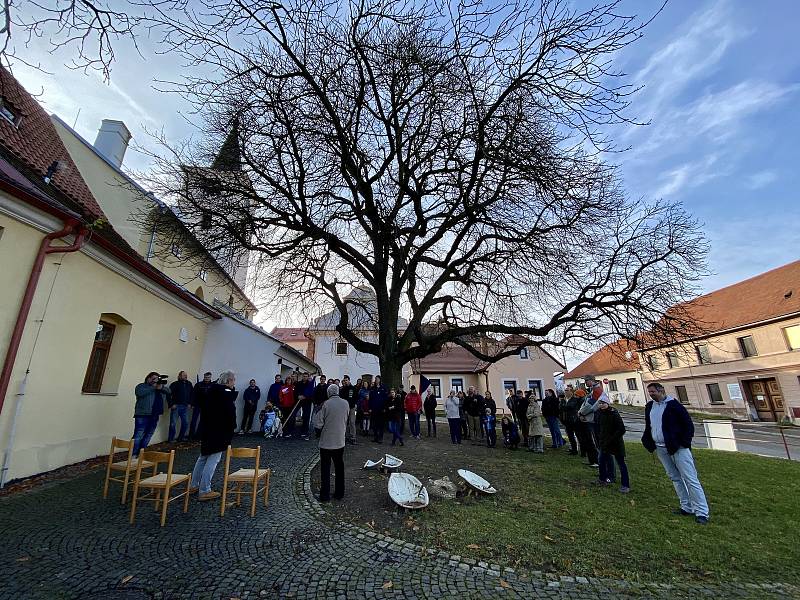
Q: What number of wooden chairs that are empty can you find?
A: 3